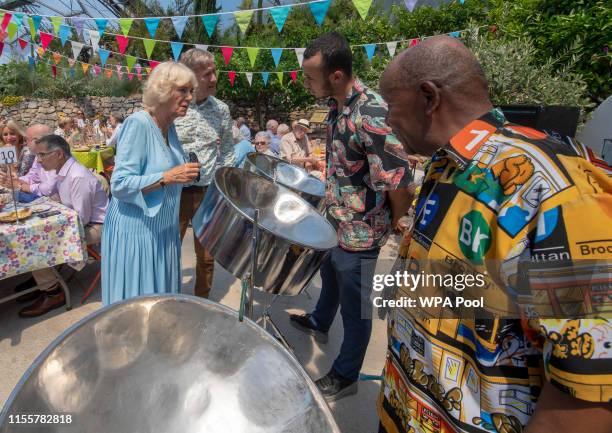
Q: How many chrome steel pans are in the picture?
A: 3